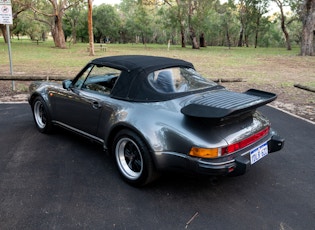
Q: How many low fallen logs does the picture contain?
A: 3